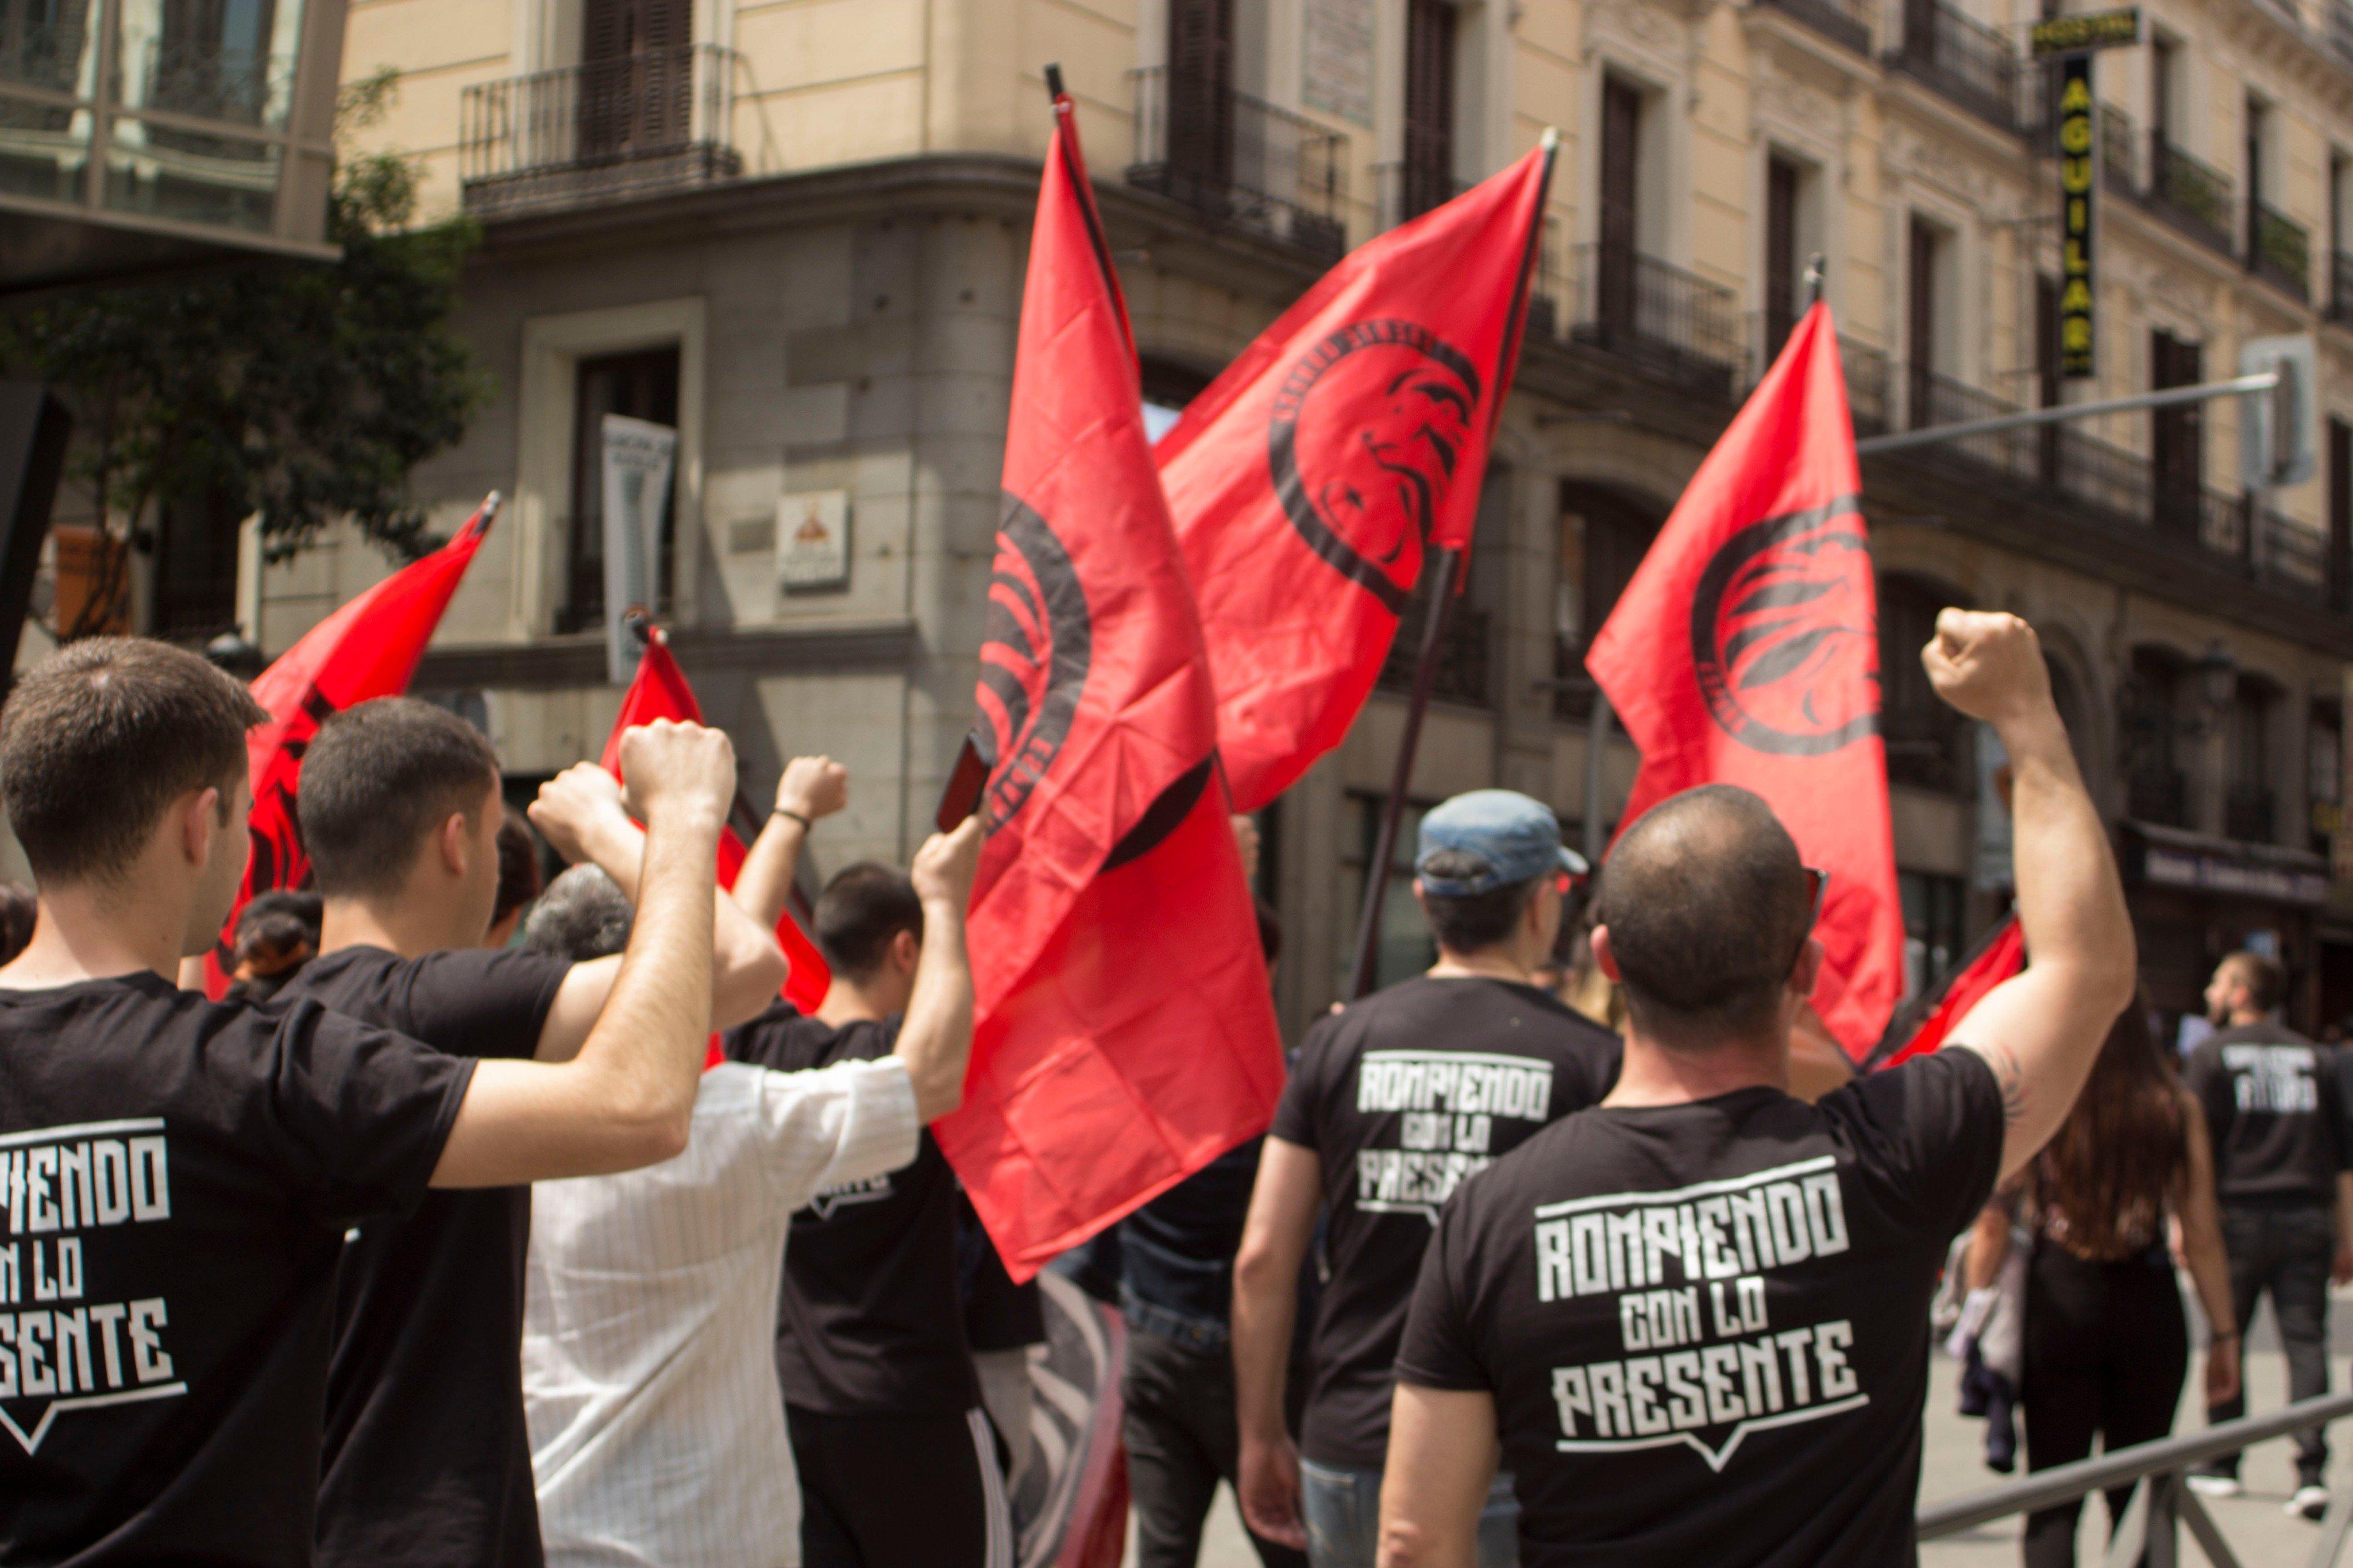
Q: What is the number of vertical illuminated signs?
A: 1